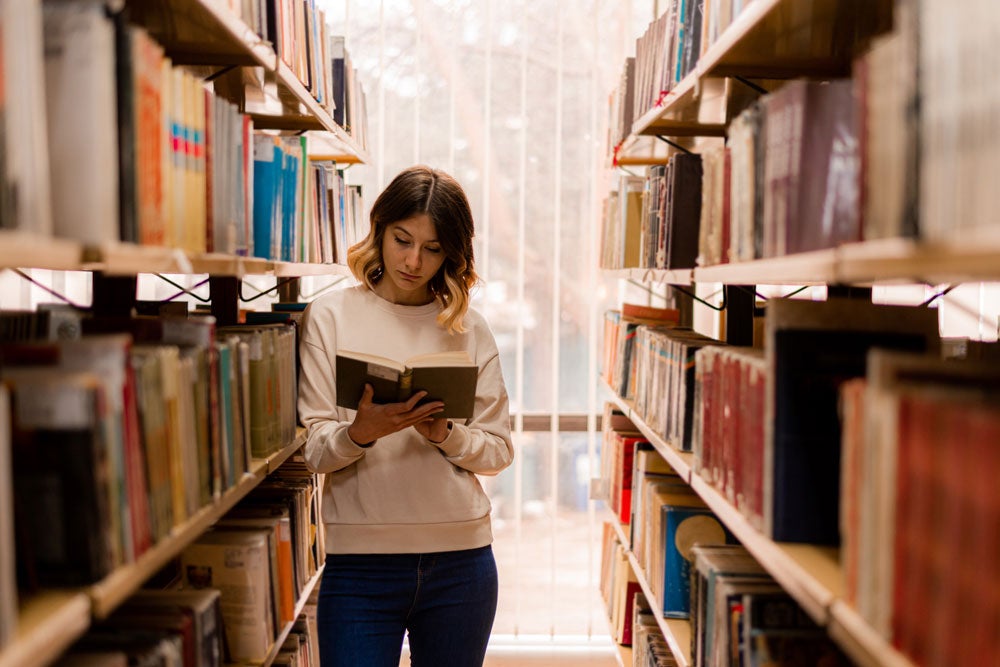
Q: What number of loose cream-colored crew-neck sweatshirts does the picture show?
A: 1